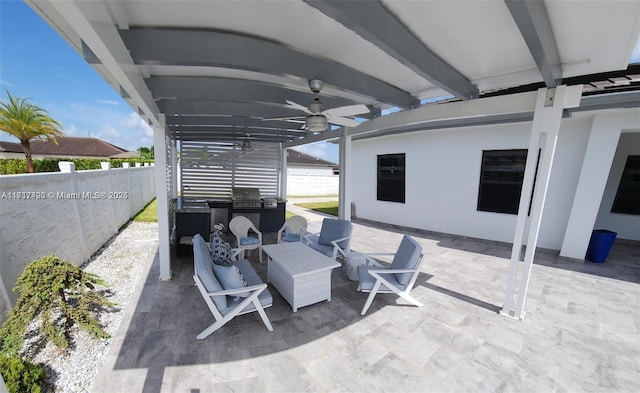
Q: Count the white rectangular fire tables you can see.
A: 1